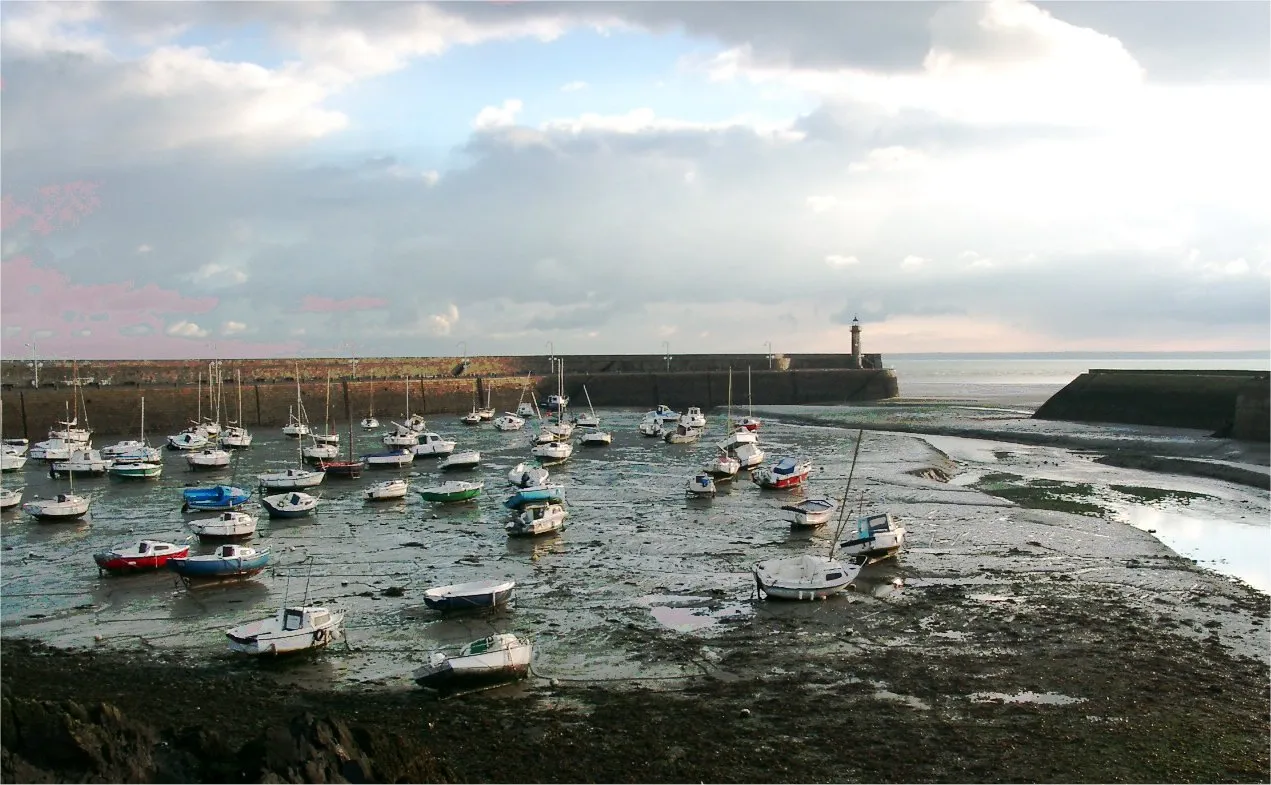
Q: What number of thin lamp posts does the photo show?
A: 7